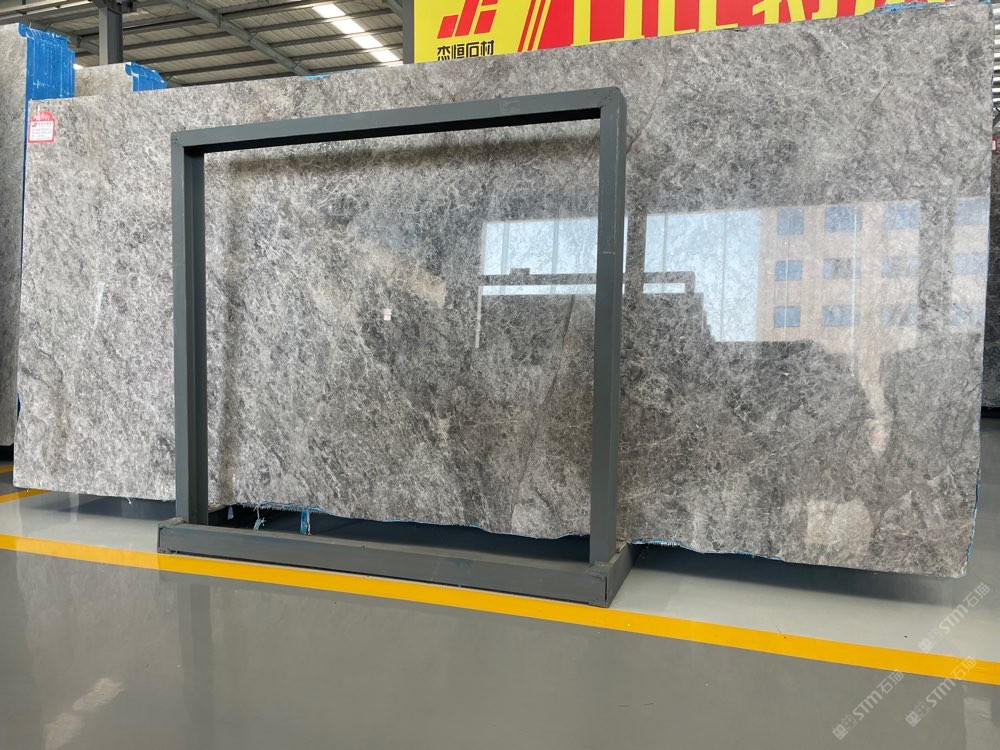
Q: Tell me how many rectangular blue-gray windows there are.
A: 12